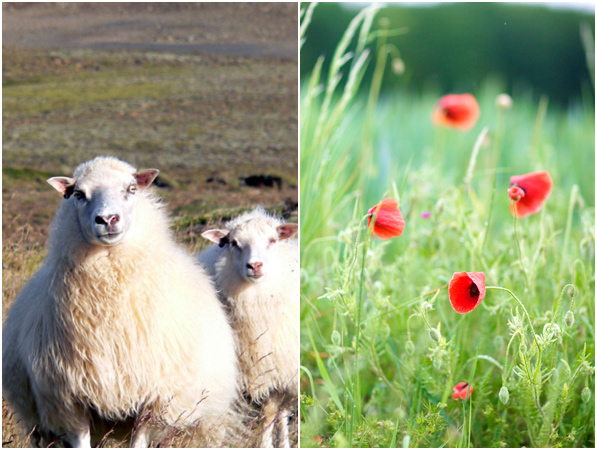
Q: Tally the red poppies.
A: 5